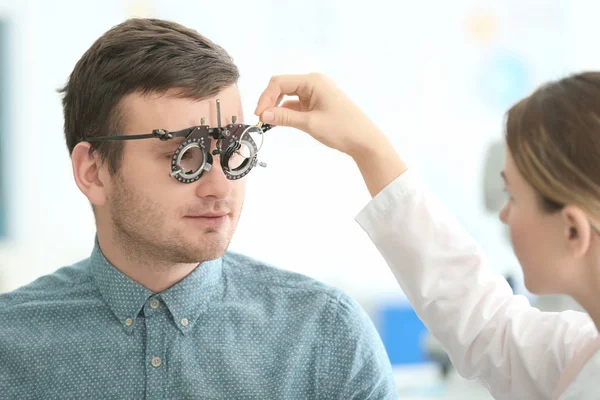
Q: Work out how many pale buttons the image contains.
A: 4